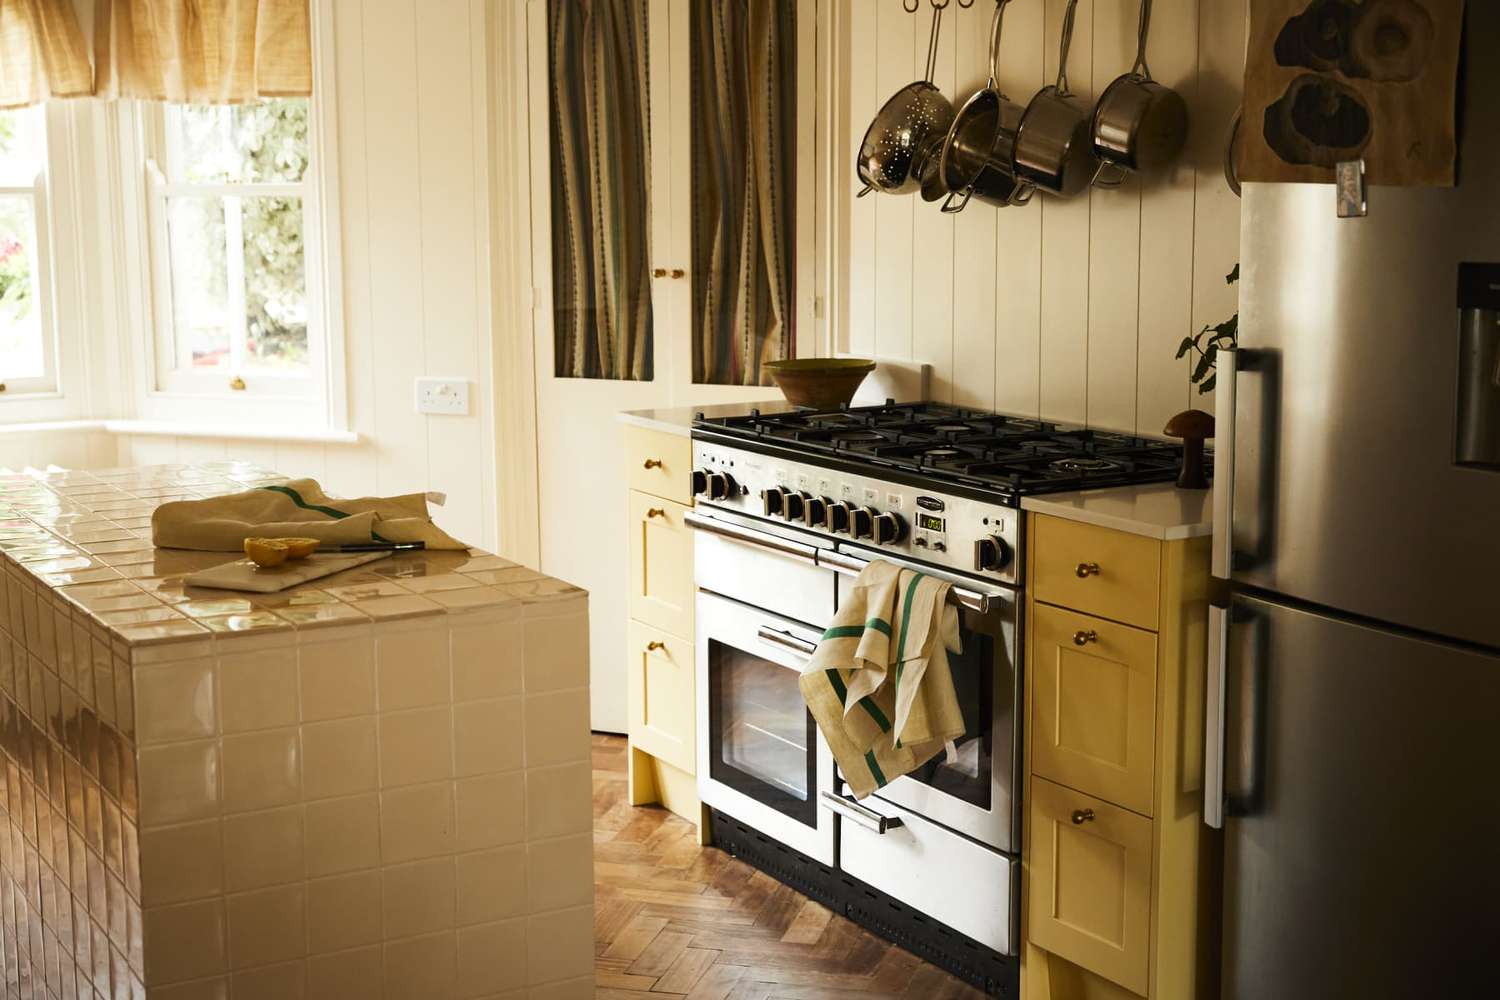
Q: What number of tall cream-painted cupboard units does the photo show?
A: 1